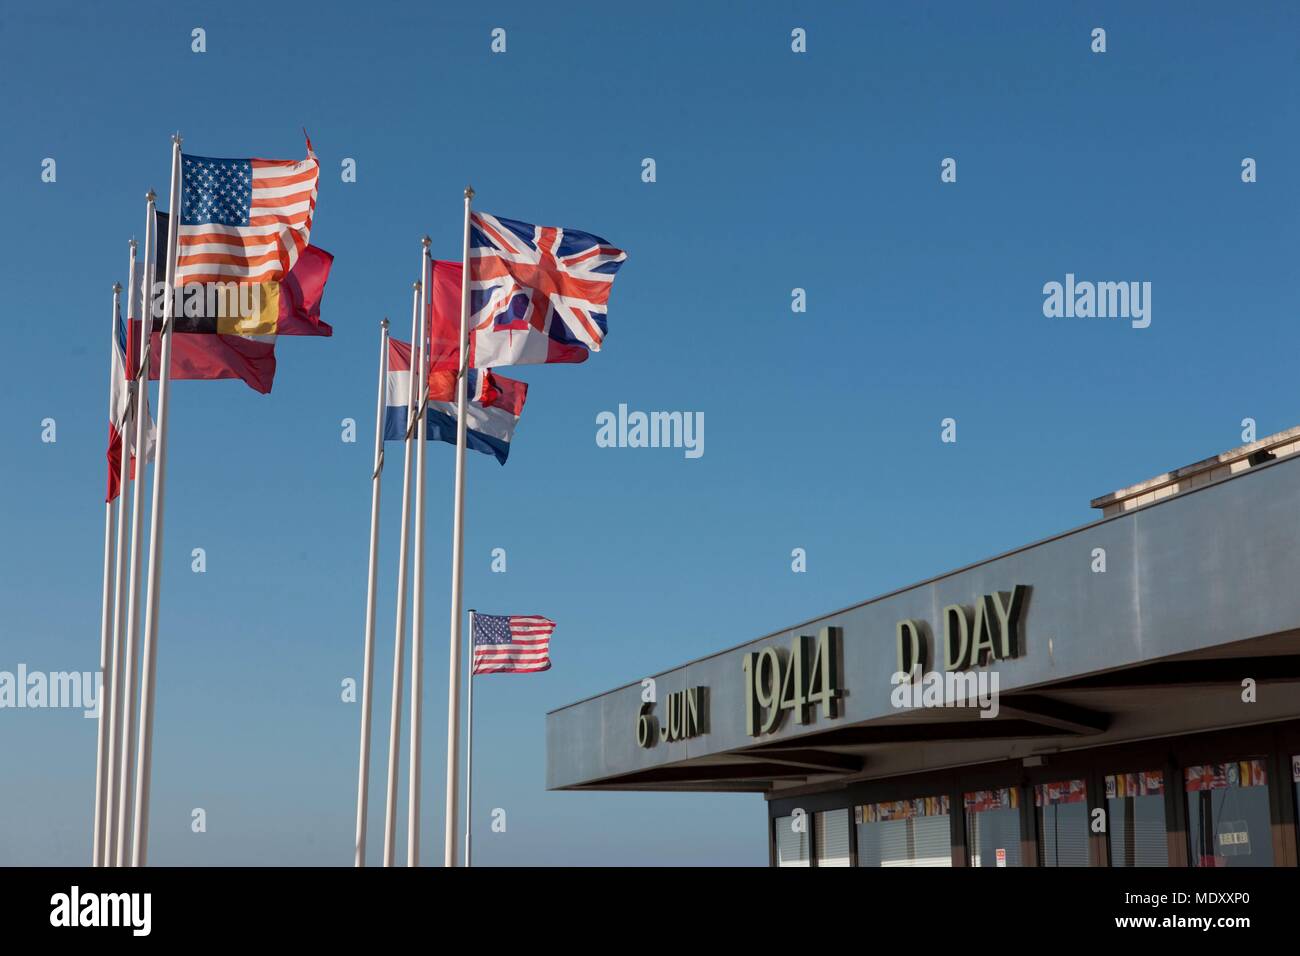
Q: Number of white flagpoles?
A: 9